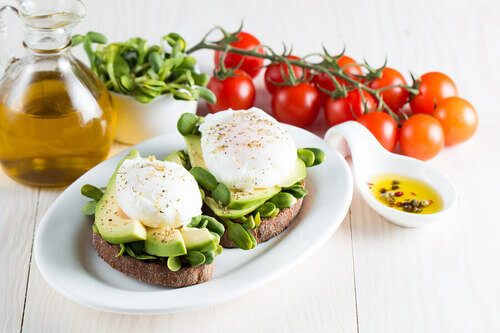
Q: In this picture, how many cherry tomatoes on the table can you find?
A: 11